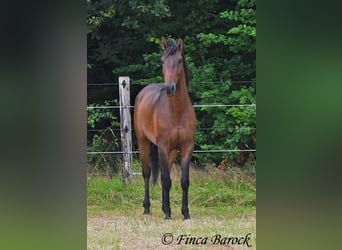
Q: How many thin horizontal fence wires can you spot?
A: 4